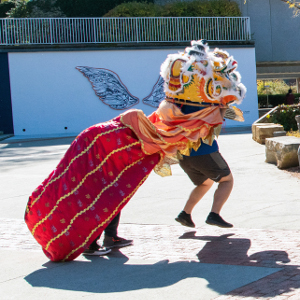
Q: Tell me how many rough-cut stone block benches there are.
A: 2